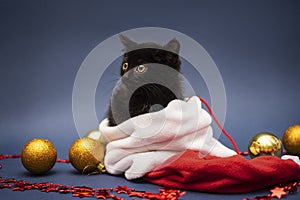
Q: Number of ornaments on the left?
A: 3